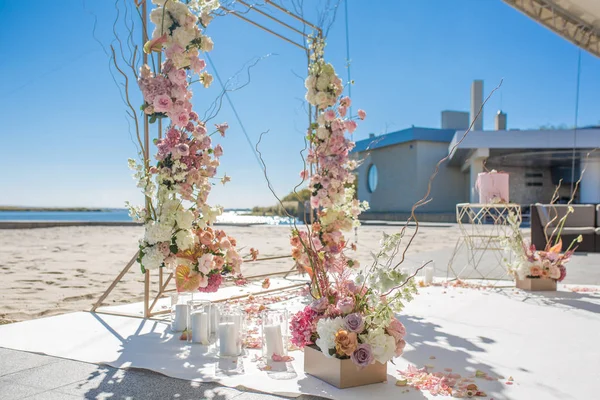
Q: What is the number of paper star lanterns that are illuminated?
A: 0